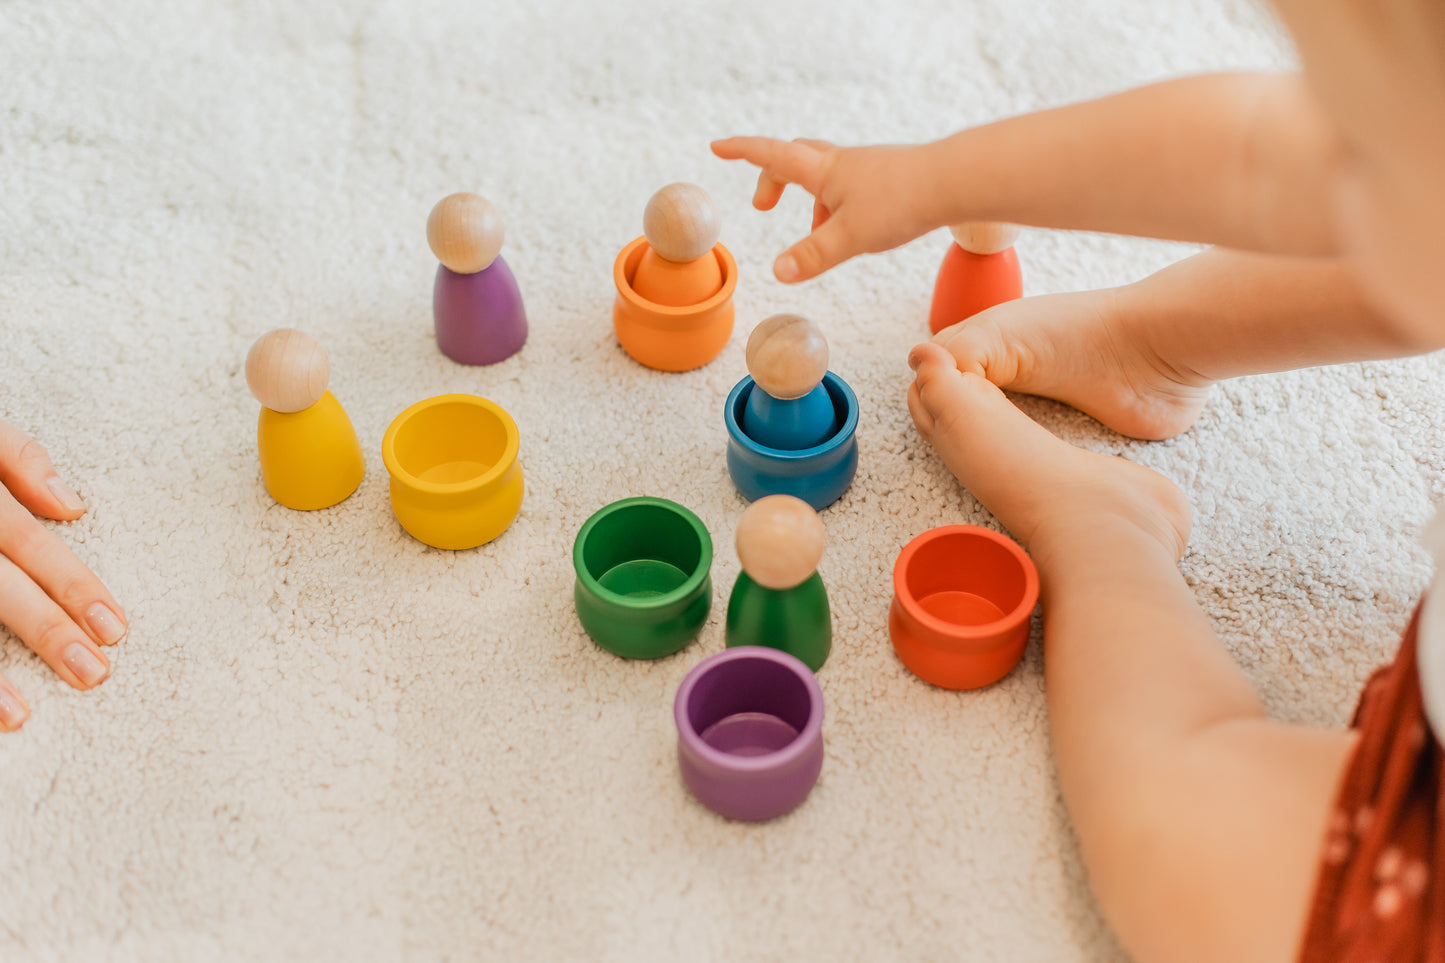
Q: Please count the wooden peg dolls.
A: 6